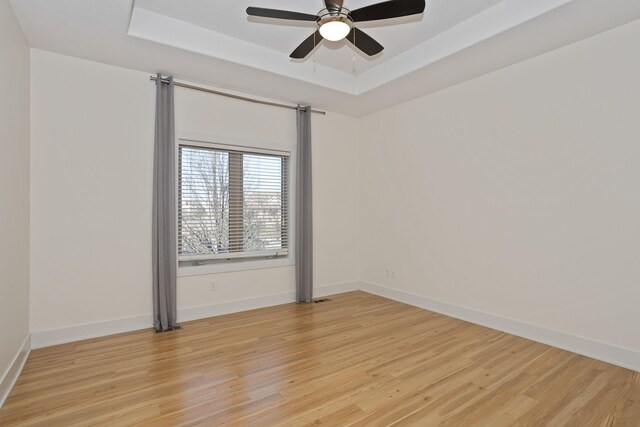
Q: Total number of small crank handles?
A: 2